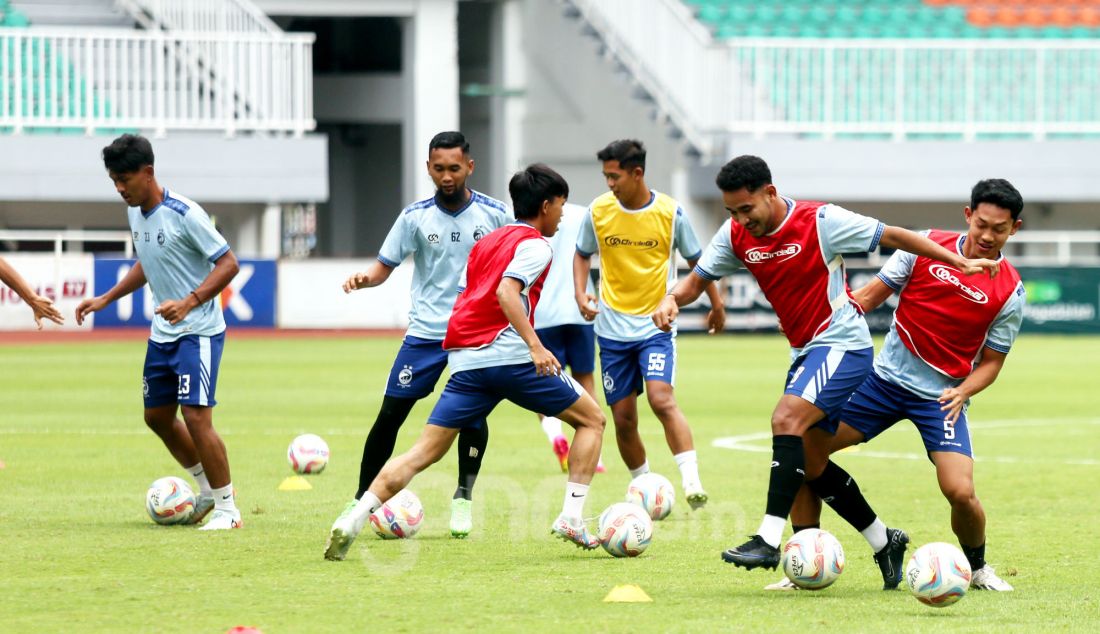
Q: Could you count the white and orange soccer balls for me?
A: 7